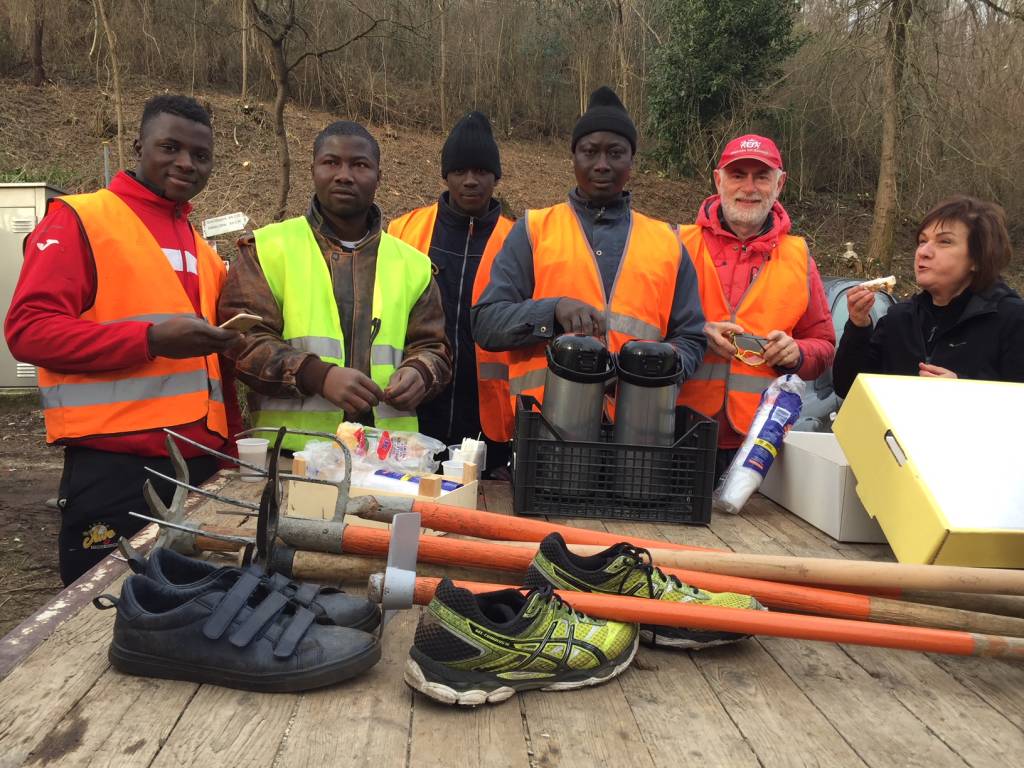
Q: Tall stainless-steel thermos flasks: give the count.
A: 2